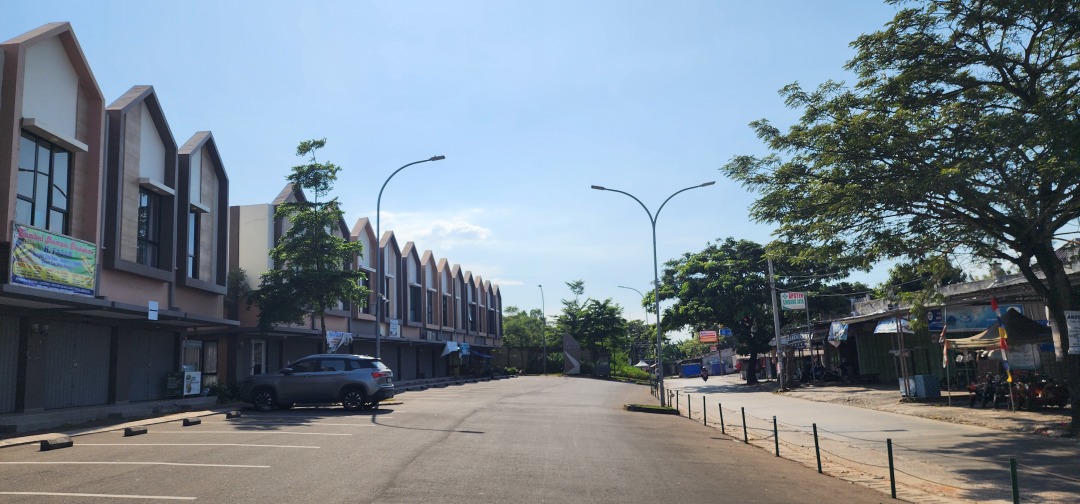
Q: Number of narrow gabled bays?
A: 15